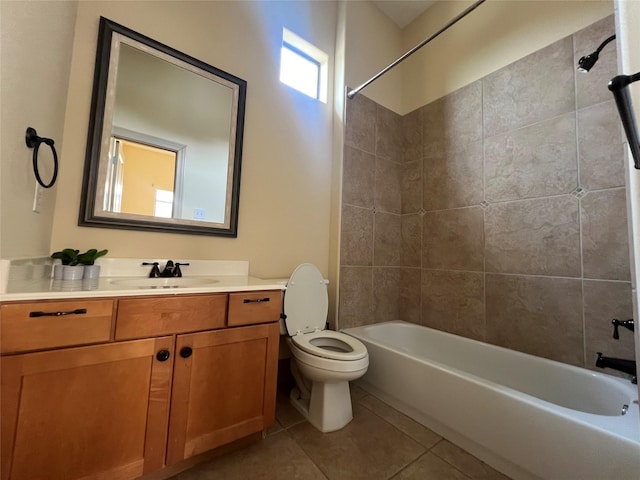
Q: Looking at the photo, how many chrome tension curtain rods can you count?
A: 1